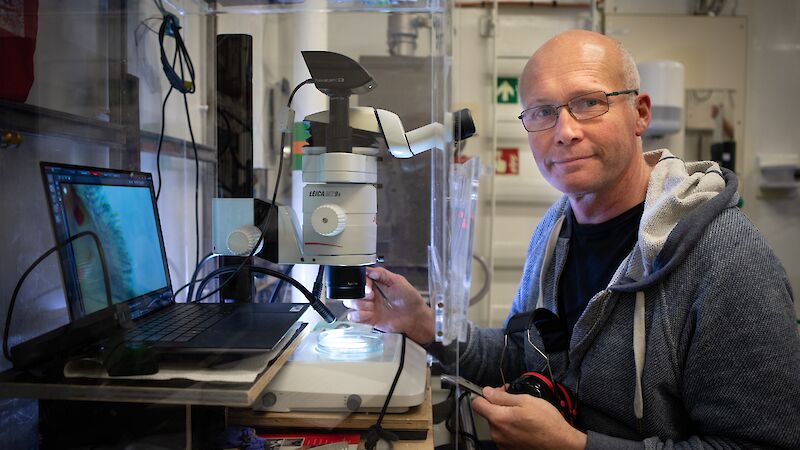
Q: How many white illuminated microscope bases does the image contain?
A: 1